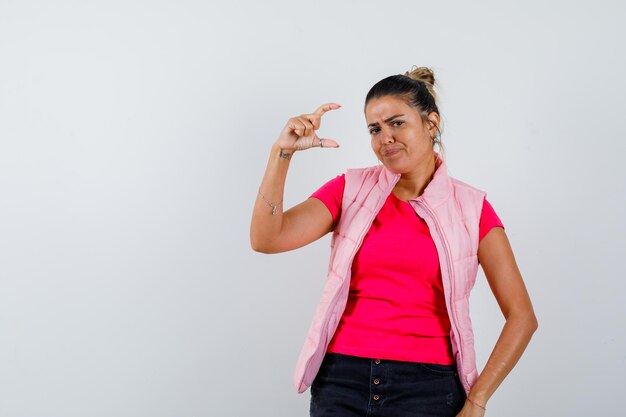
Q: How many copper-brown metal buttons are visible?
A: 3